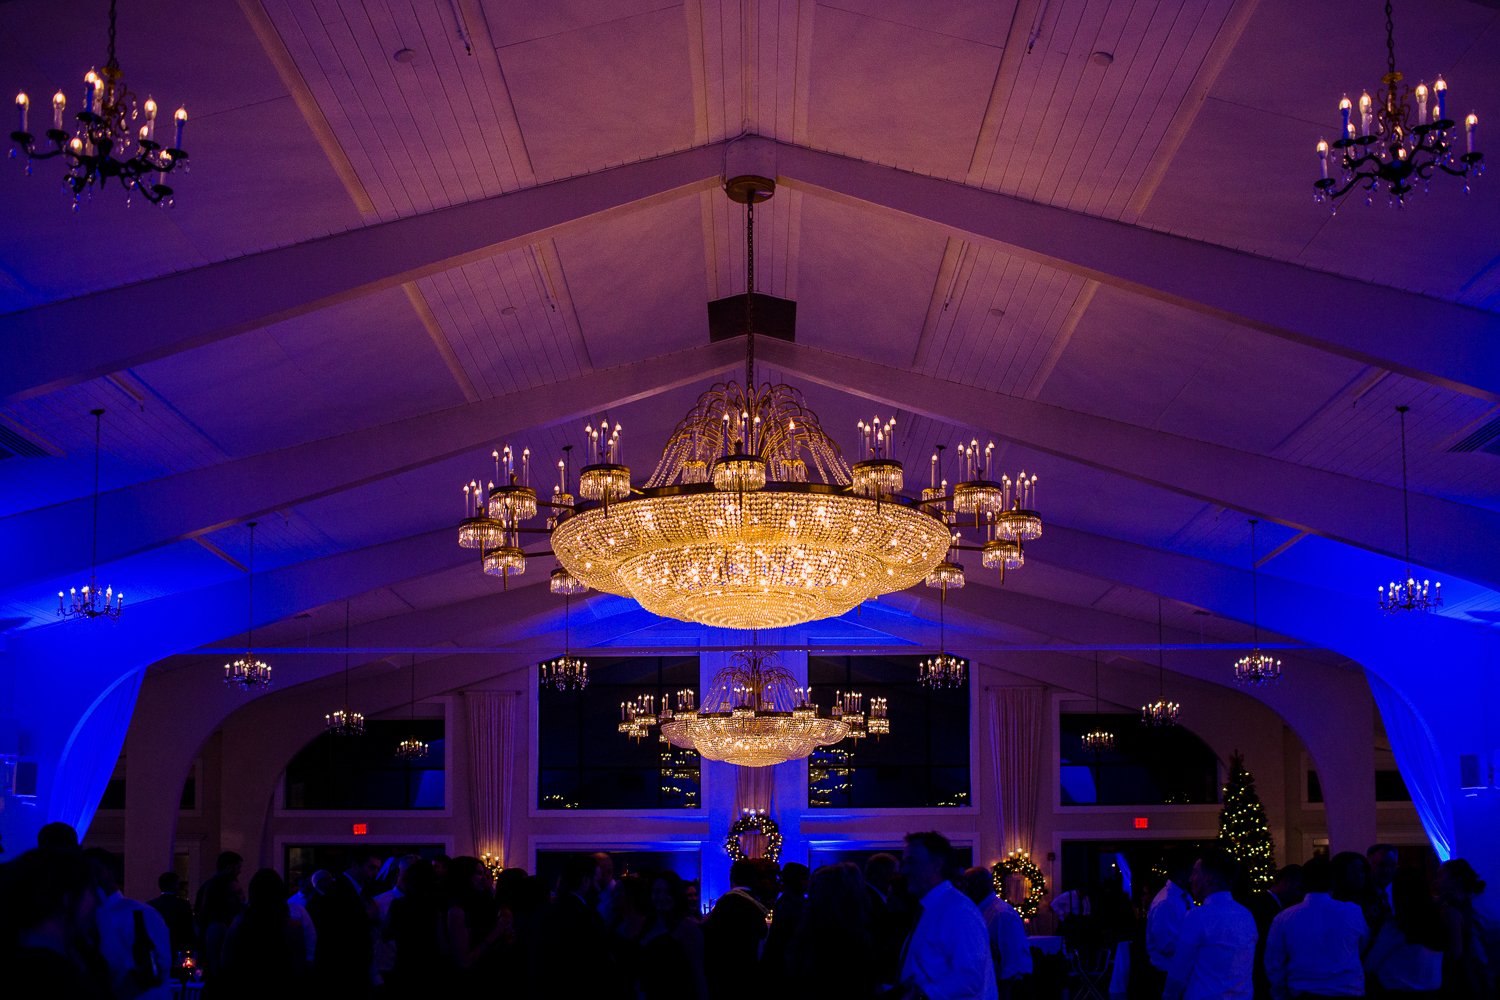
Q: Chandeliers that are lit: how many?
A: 14